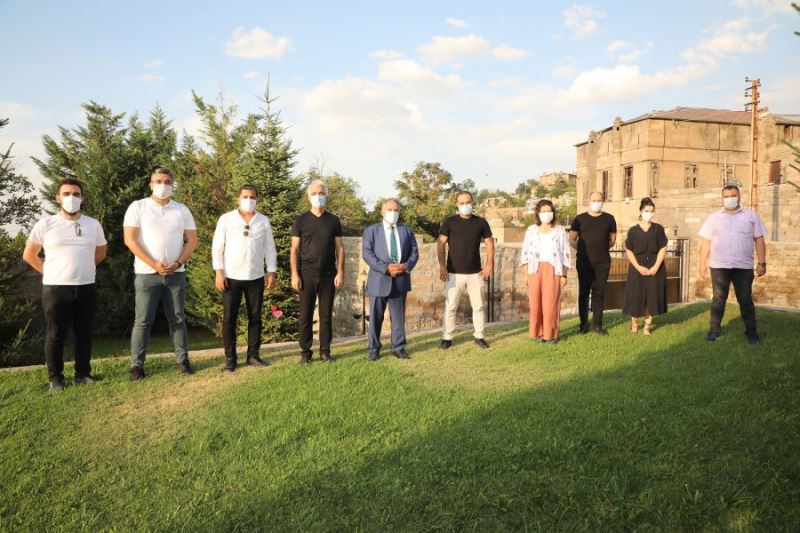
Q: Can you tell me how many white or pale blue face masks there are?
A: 10